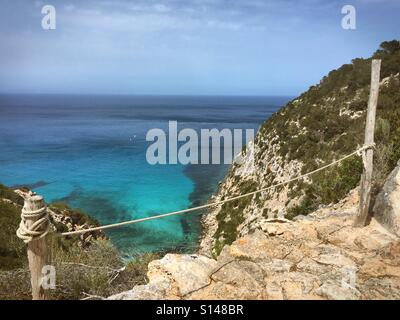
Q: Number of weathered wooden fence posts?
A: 2